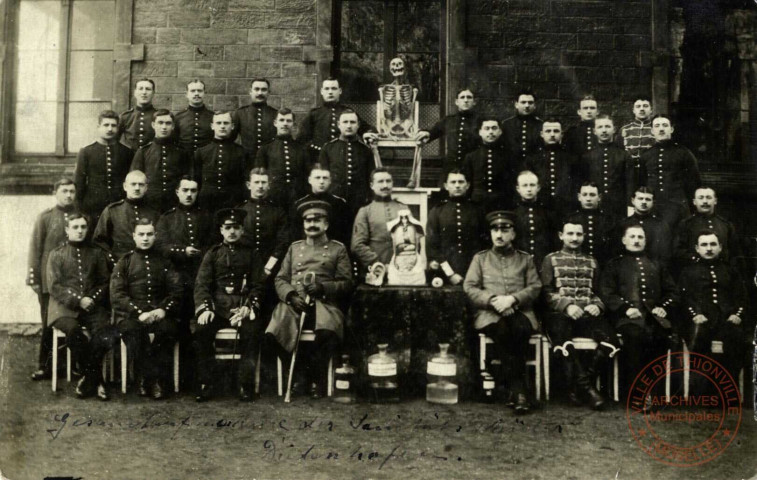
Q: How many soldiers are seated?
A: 8